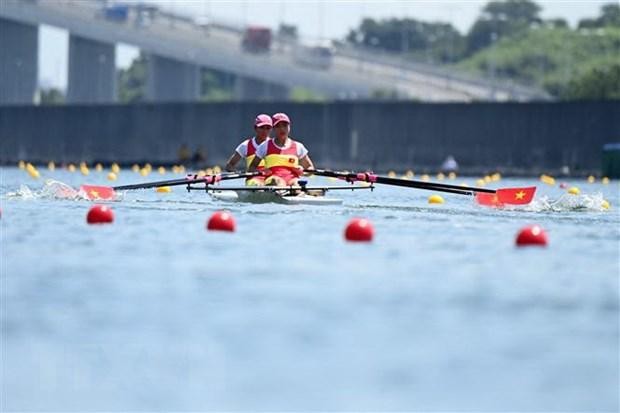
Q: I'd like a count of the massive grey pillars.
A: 4